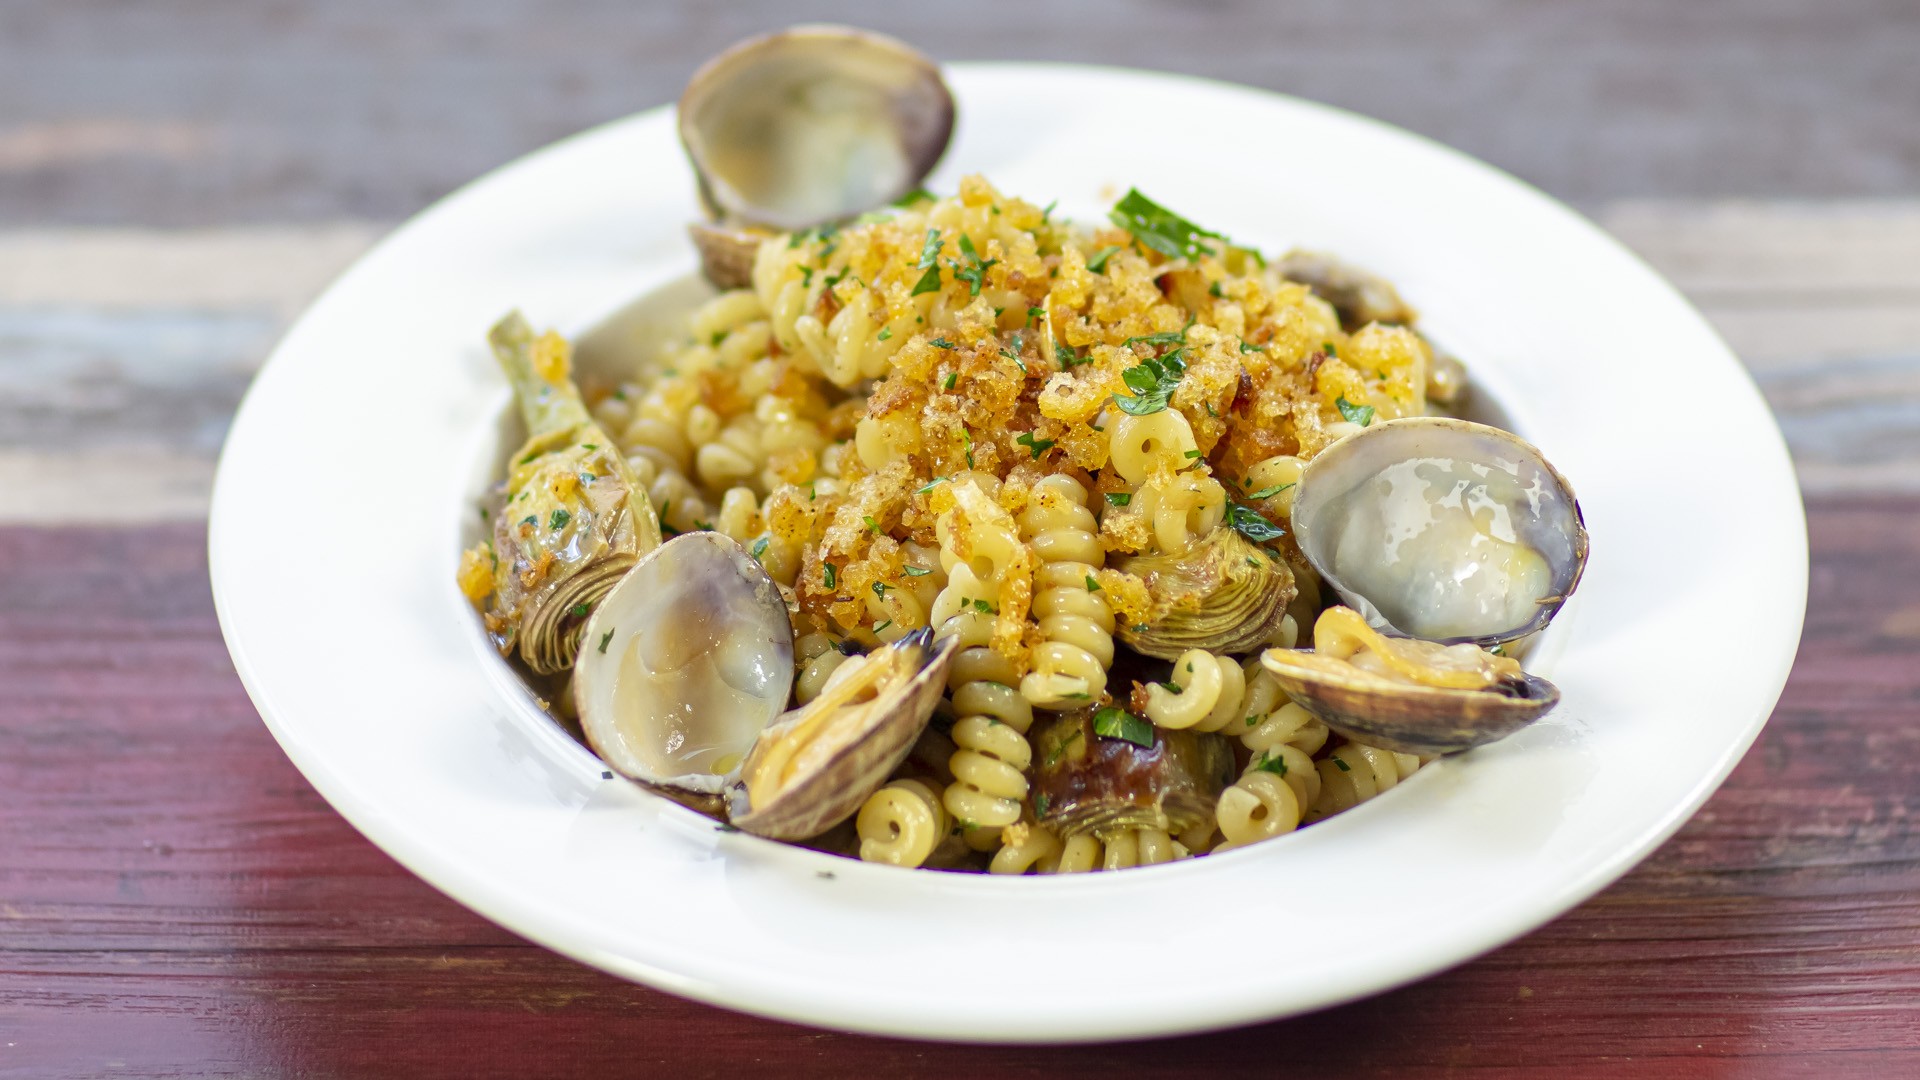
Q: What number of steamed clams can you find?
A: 3